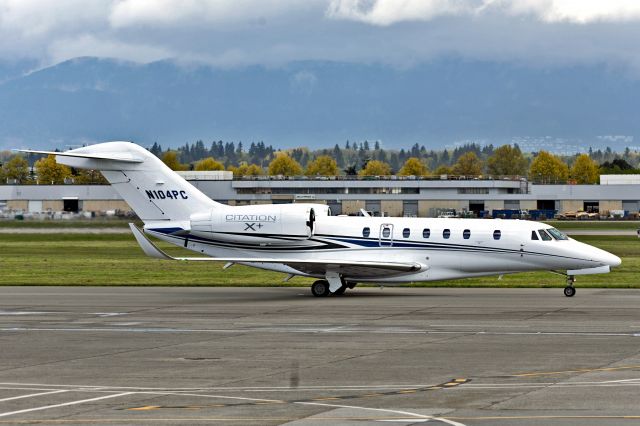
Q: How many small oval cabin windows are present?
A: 7